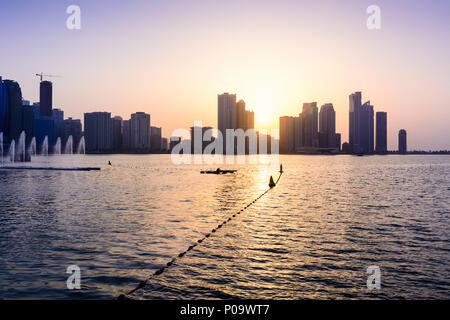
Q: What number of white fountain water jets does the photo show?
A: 8